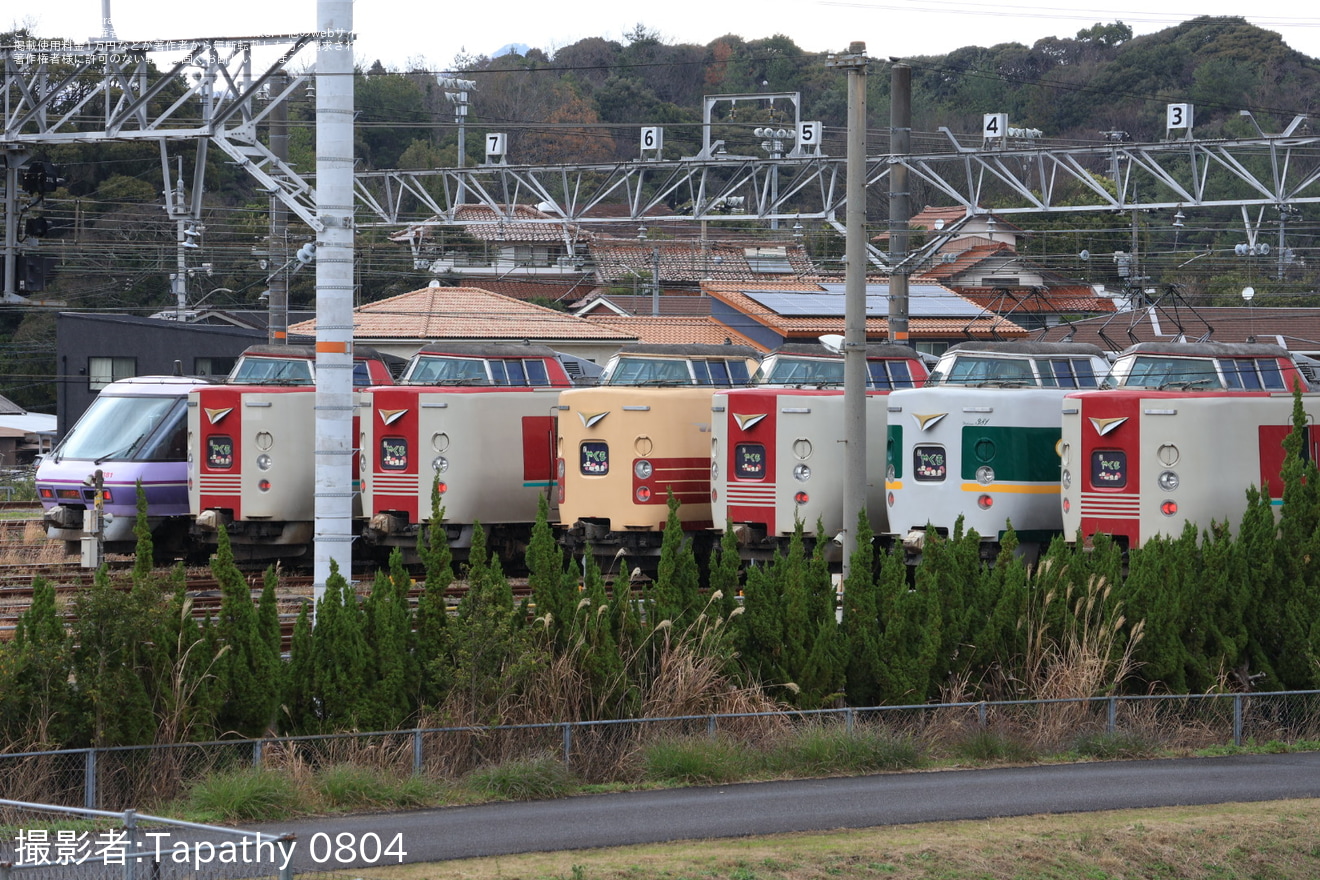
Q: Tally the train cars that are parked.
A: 7